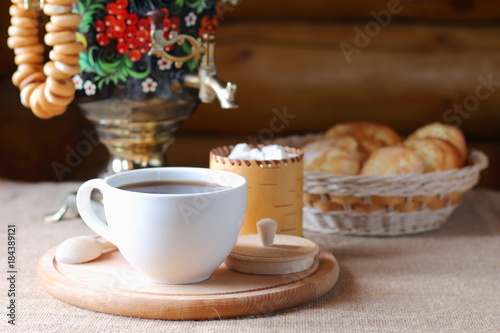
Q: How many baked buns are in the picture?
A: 5